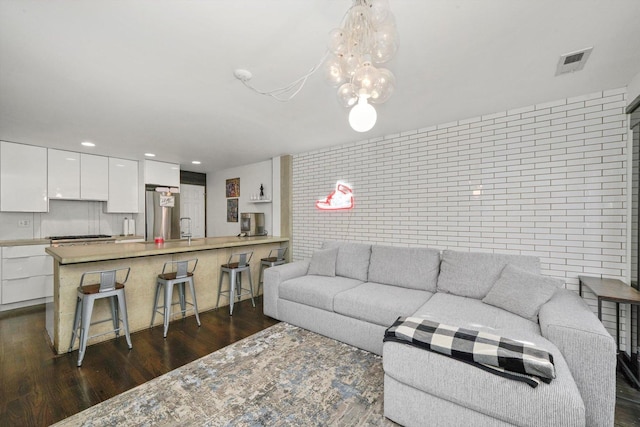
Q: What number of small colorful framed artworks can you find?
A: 2